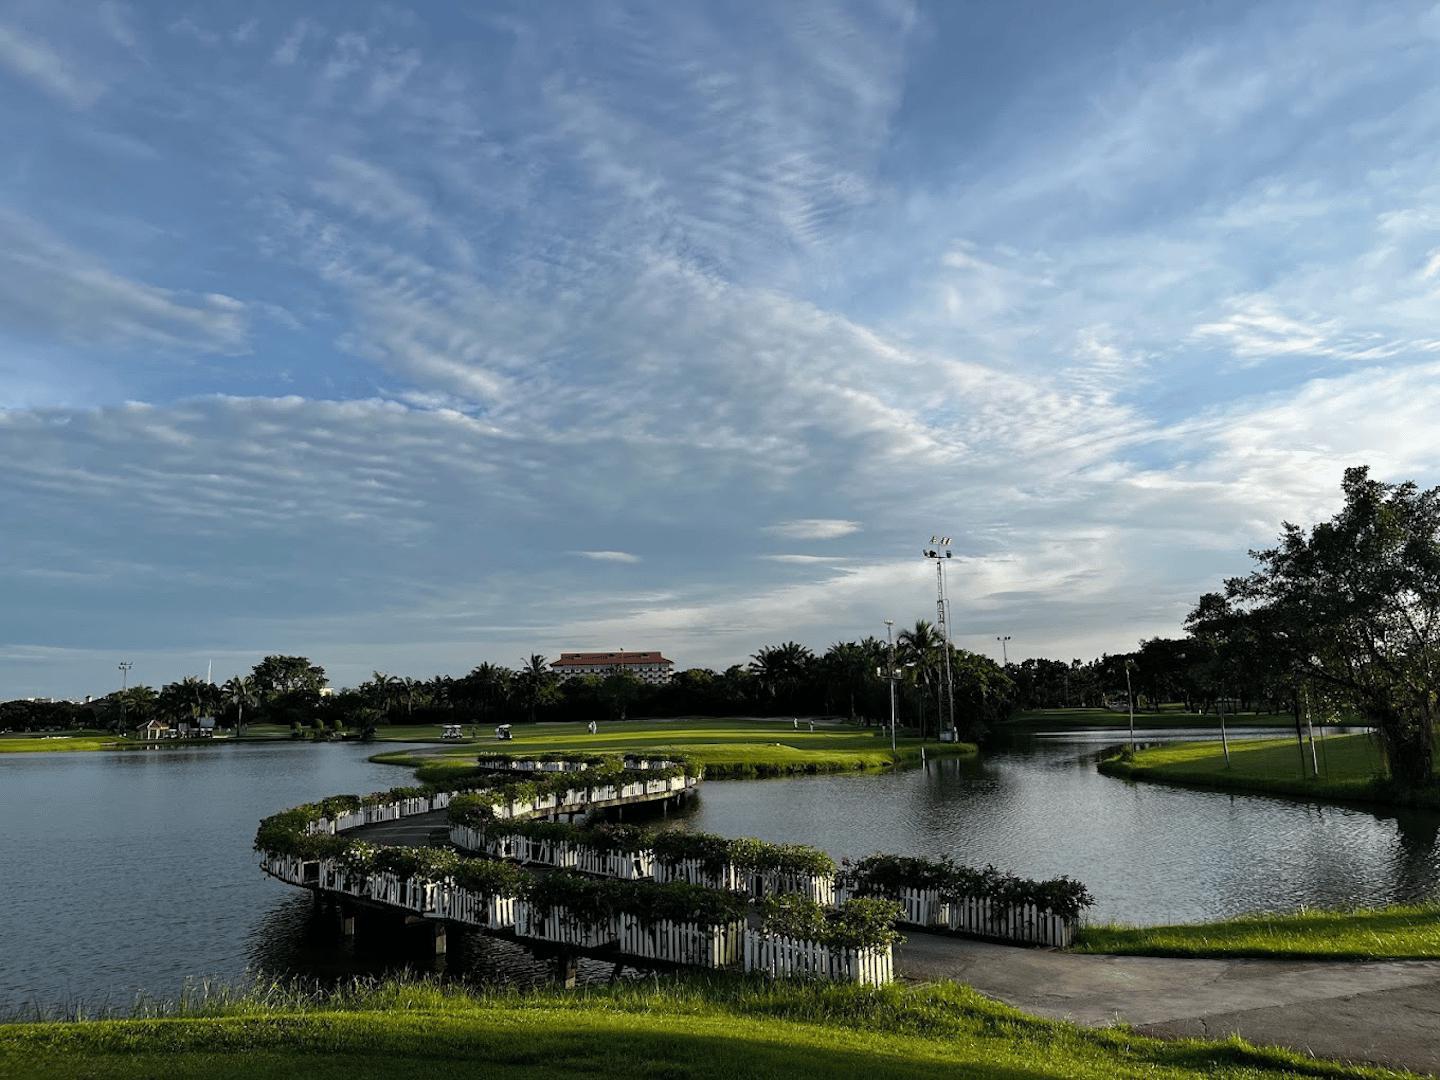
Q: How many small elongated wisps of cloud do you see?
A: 3